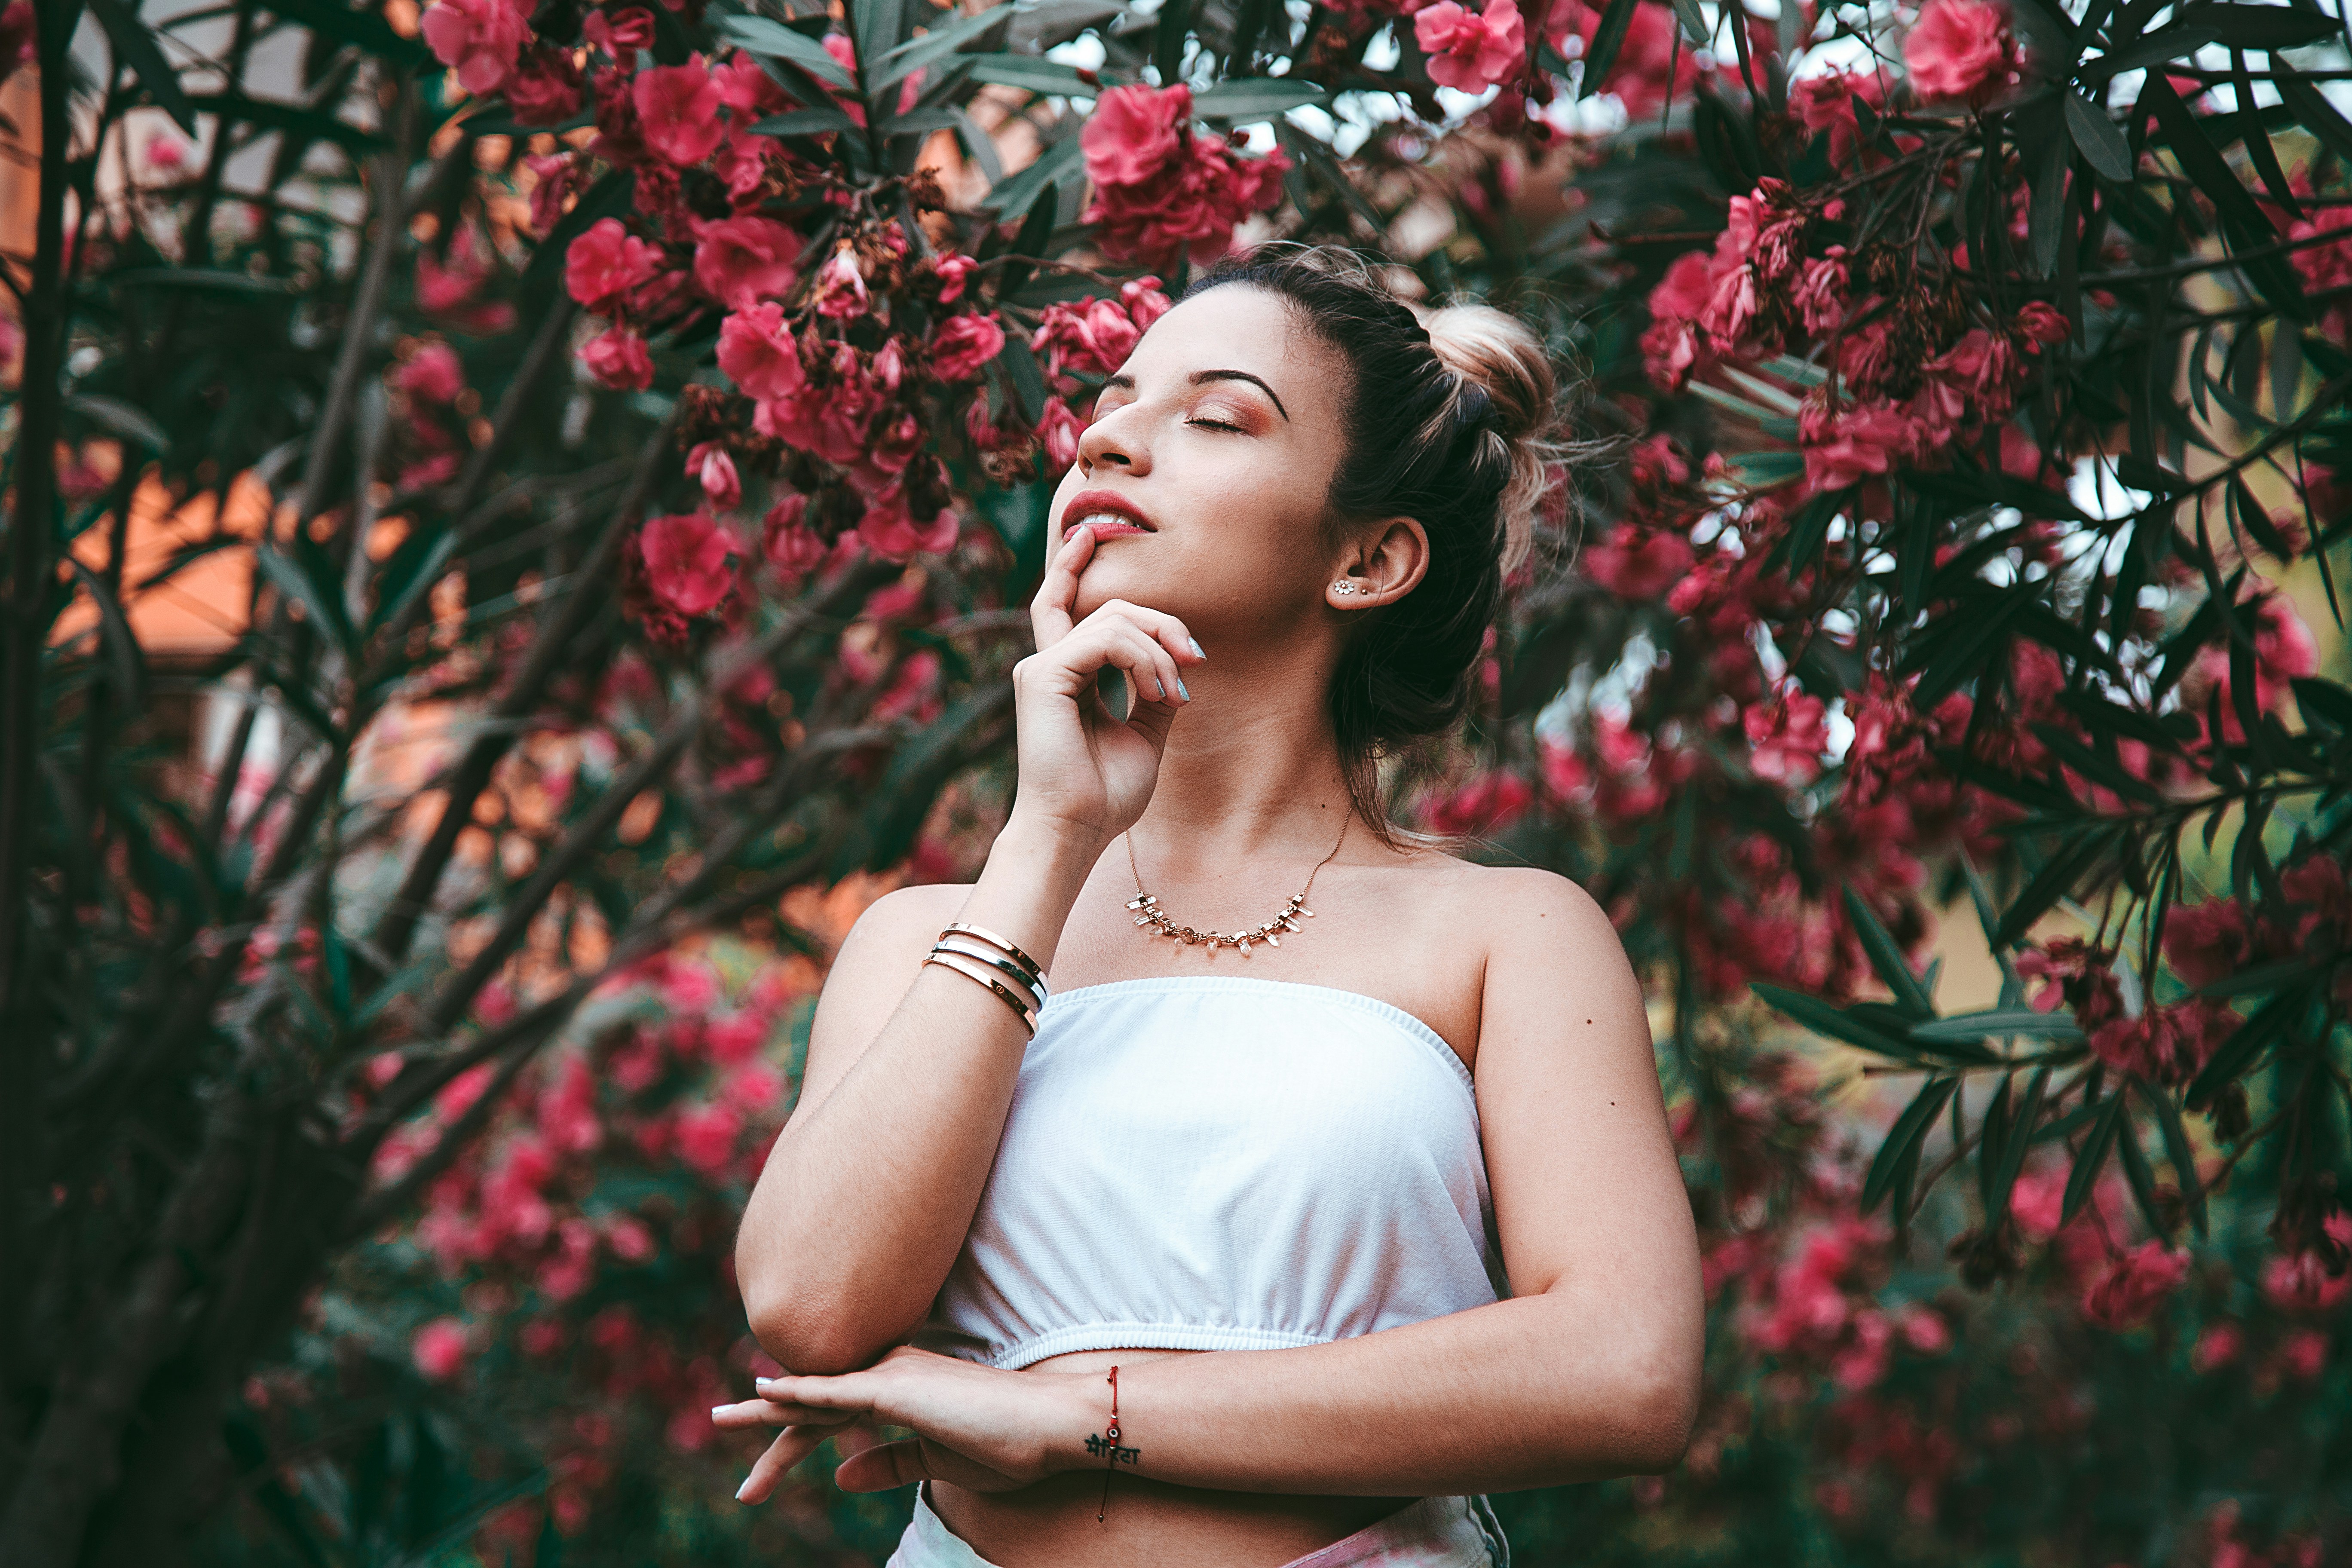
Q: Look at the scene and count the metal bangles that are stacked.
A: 3